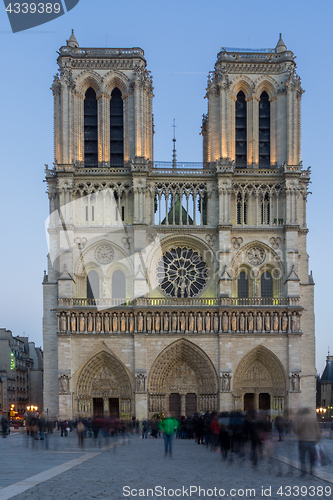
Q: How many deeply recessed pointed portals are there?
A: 3